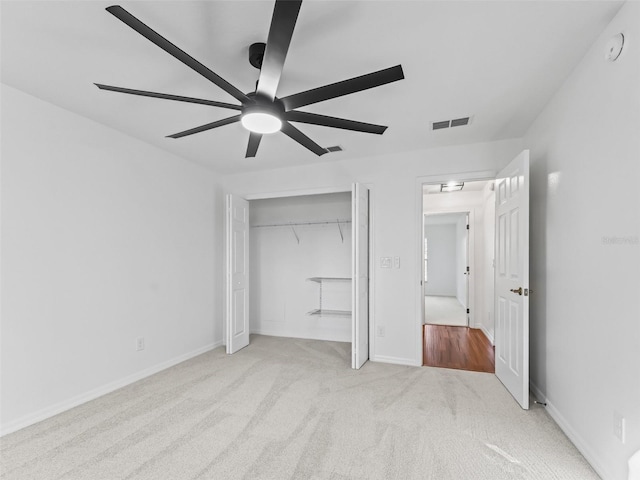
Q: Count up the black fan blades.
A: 8